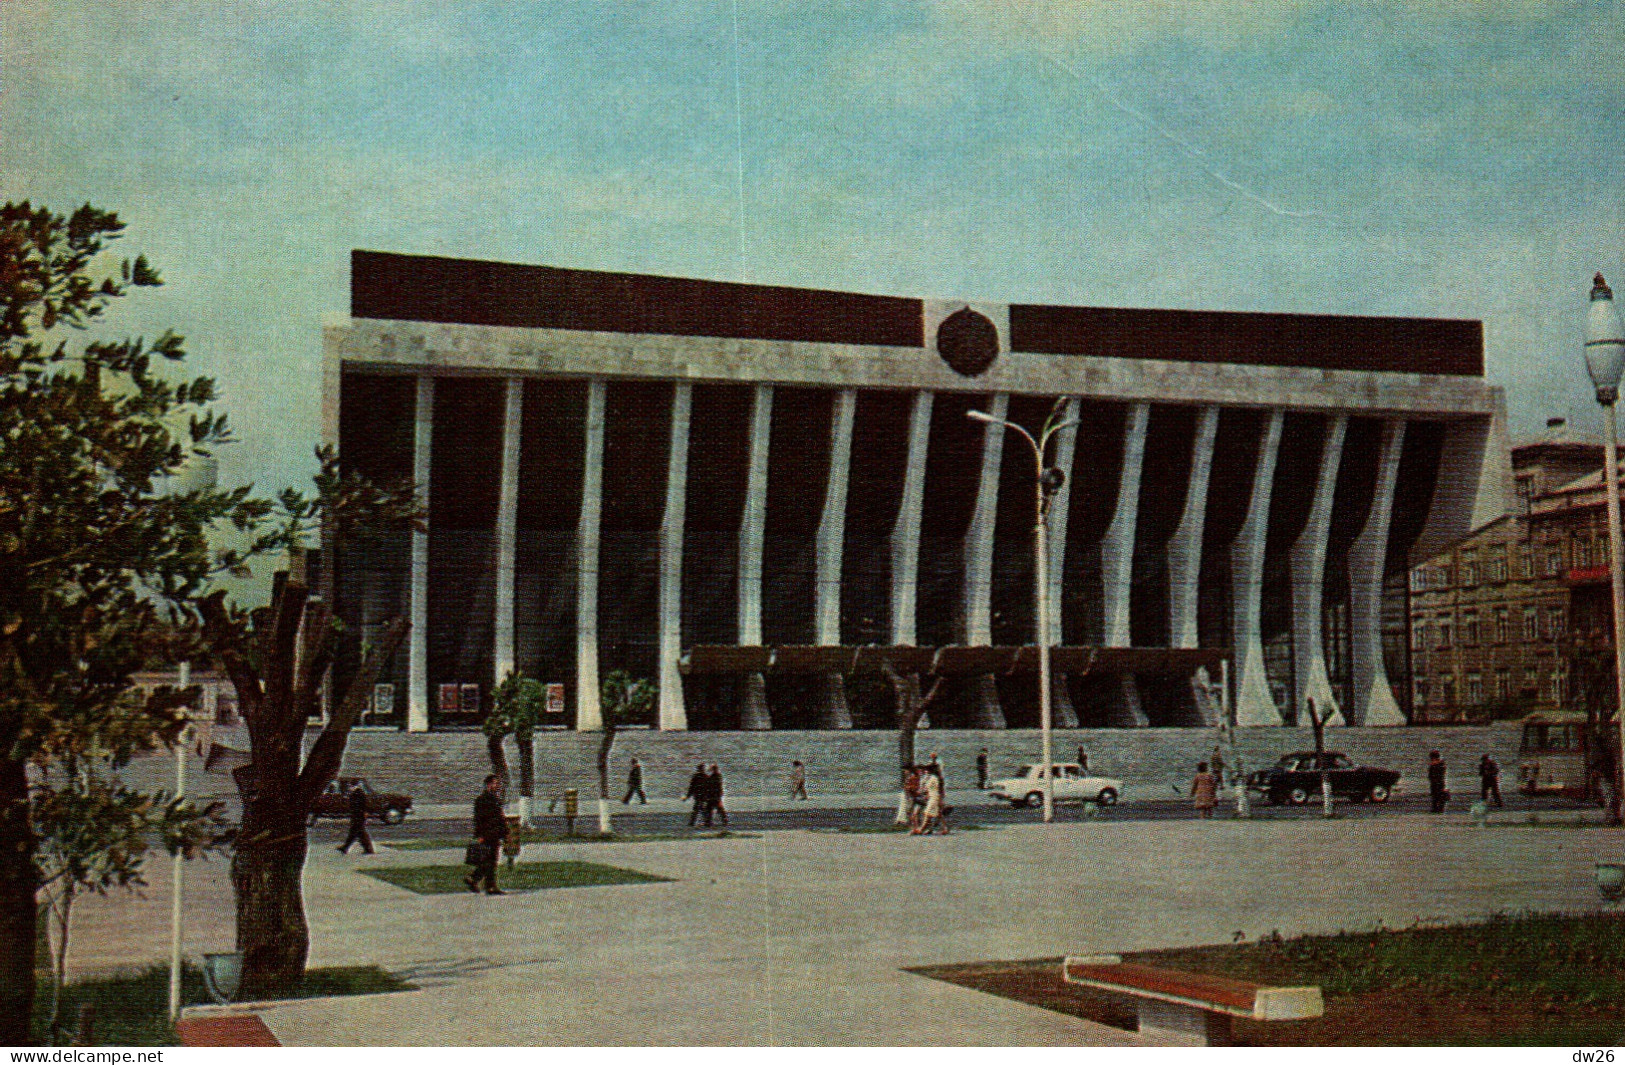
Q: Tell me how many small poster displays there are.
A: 4